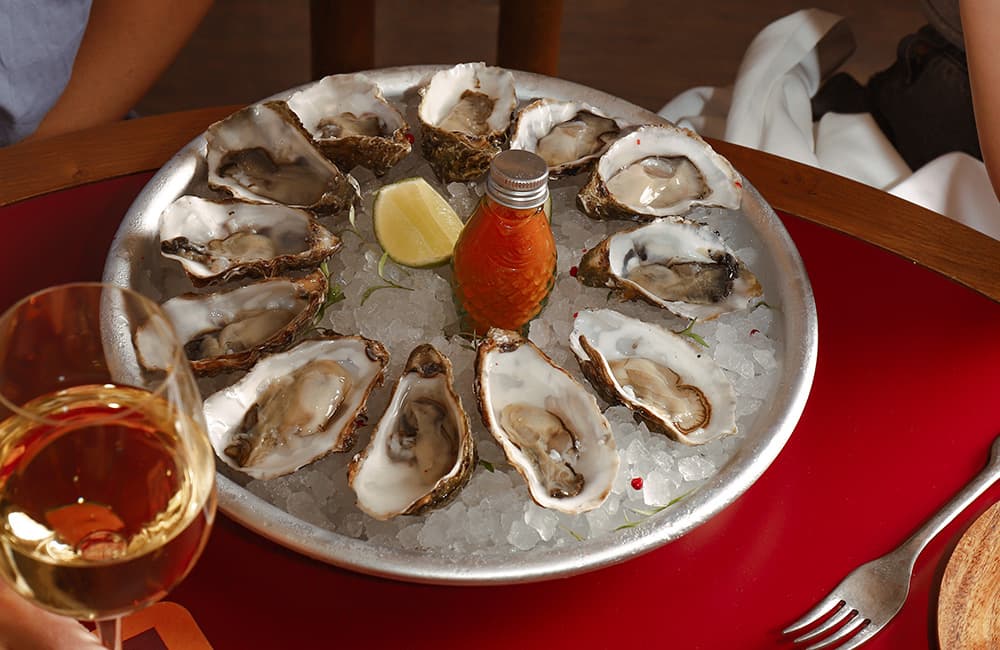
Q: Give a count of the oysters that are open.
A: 12